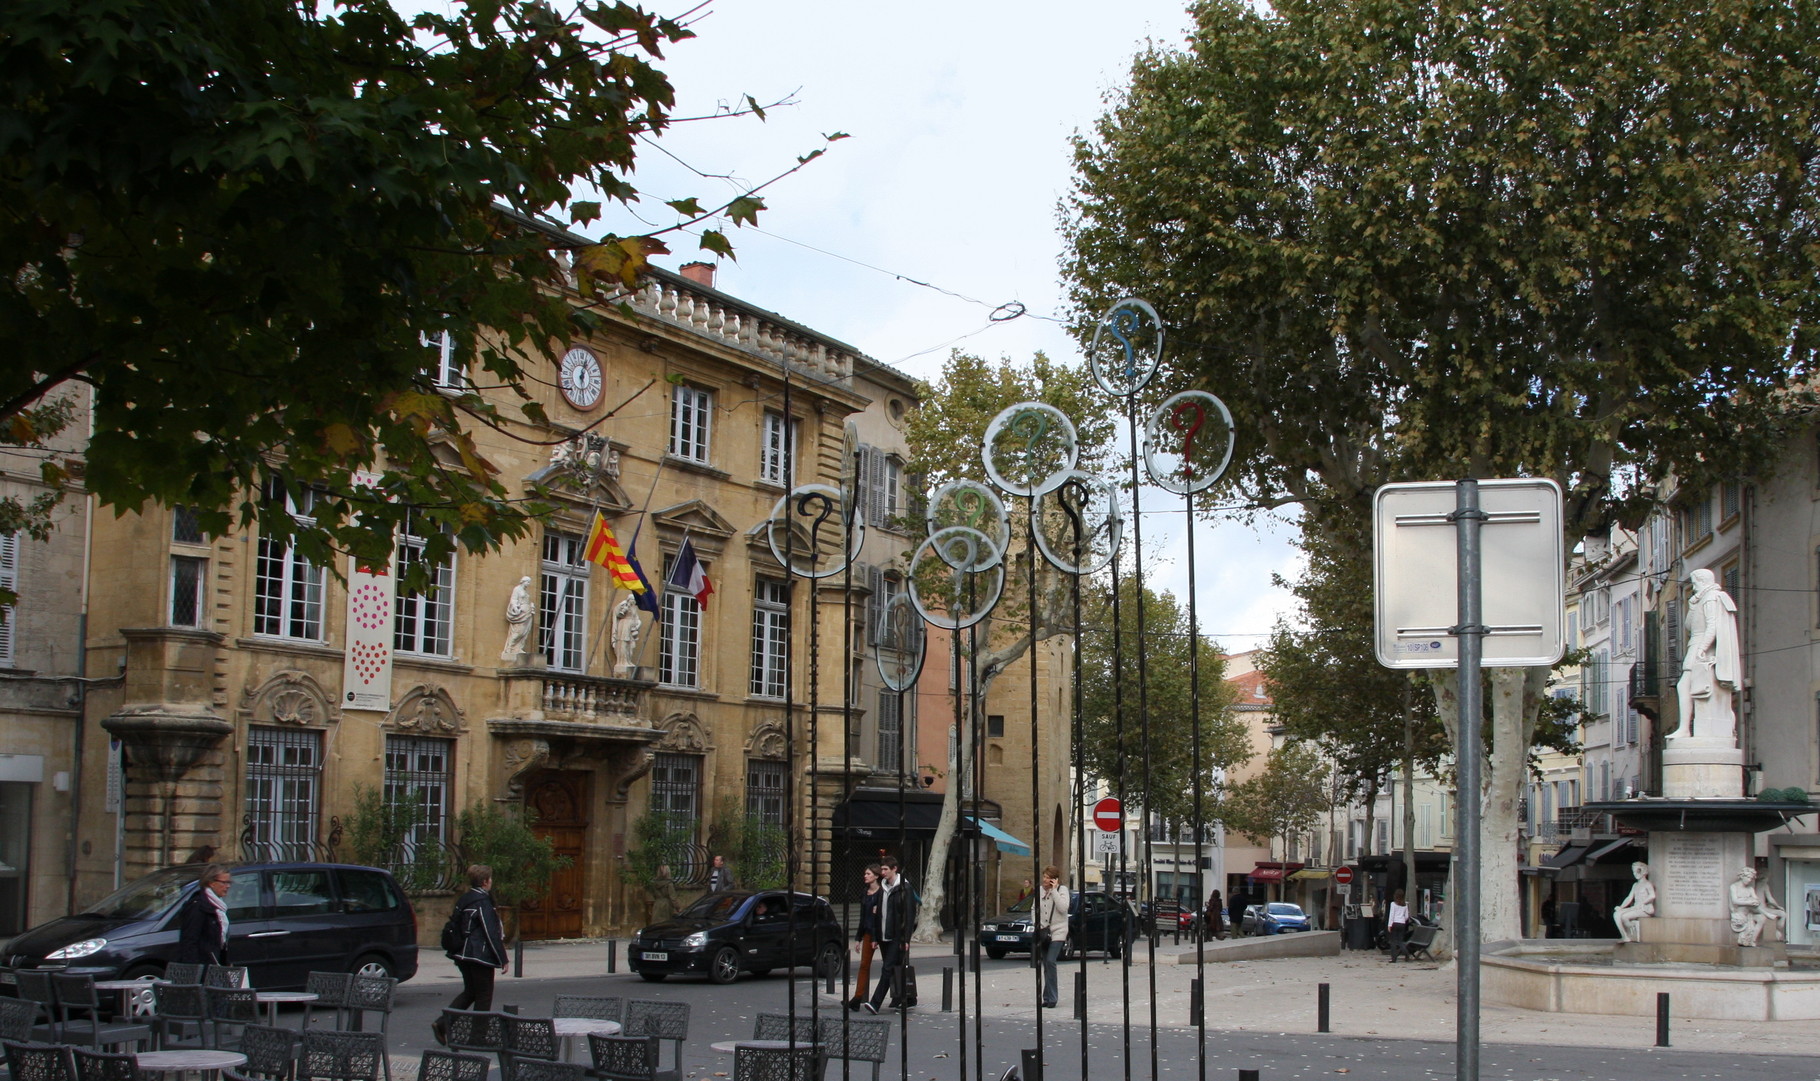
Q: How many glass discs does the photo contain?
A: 9